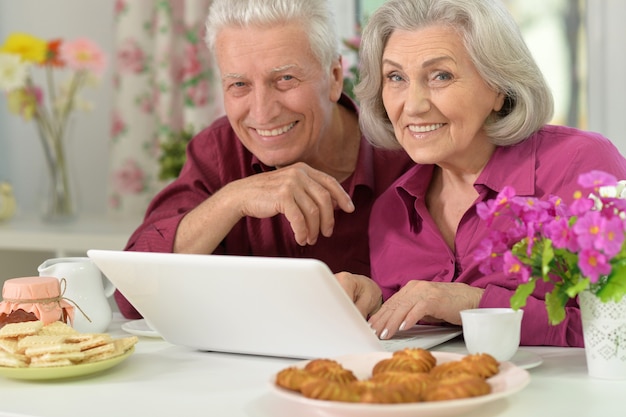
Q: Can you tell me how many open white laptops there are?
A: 1